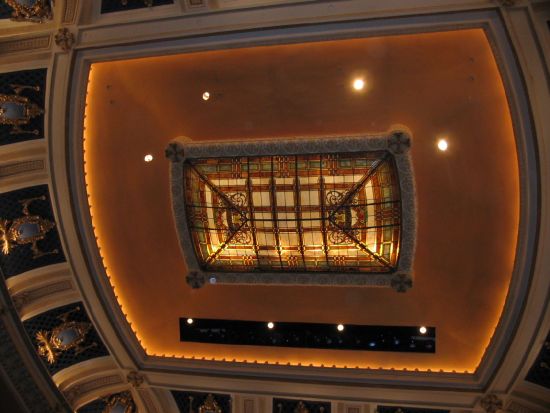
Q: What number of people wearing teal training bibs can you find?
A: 0